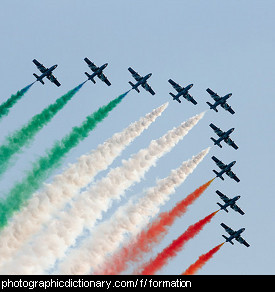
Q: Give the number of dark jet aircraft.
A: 9